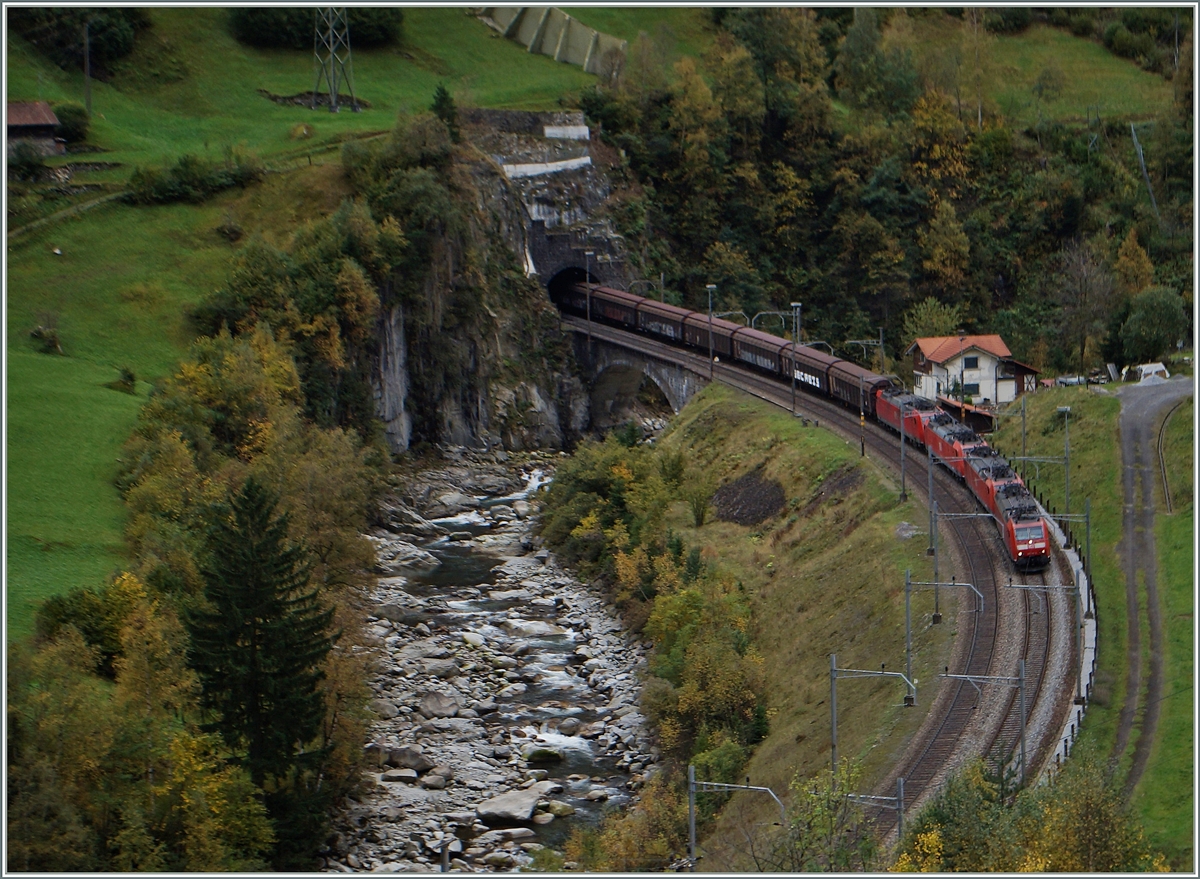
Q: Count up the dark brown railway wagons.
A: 7